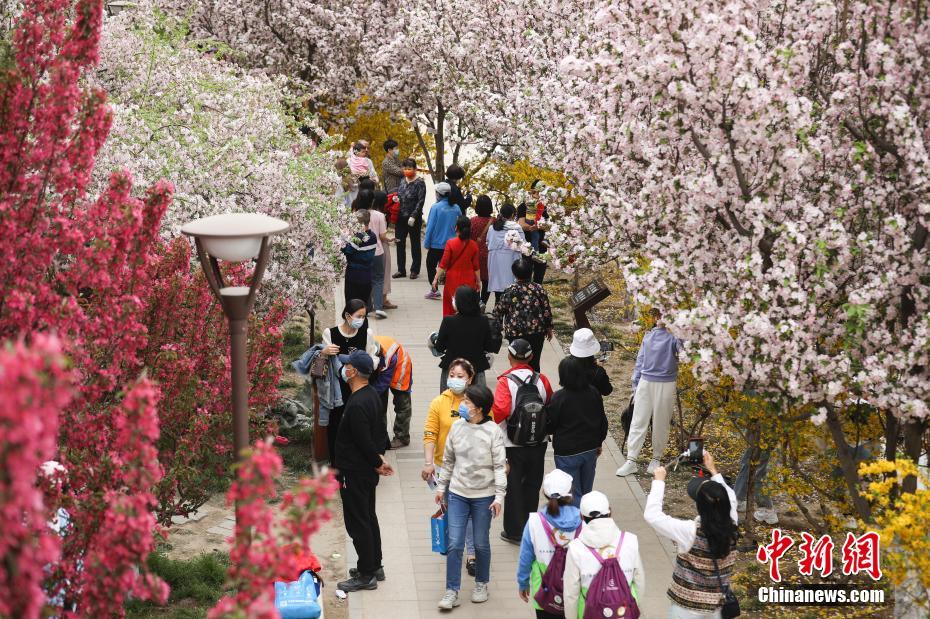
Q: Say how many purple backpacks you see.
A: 2